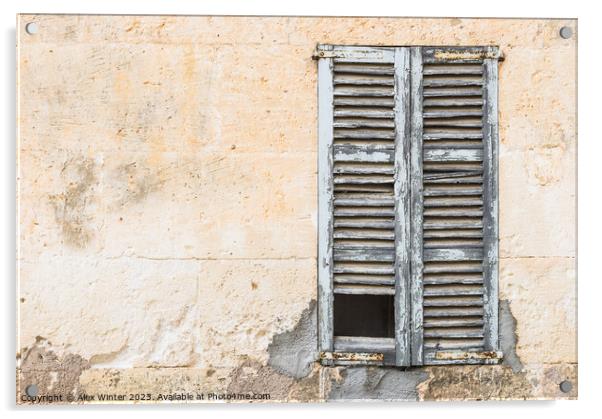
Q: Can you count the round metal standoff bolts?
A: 4